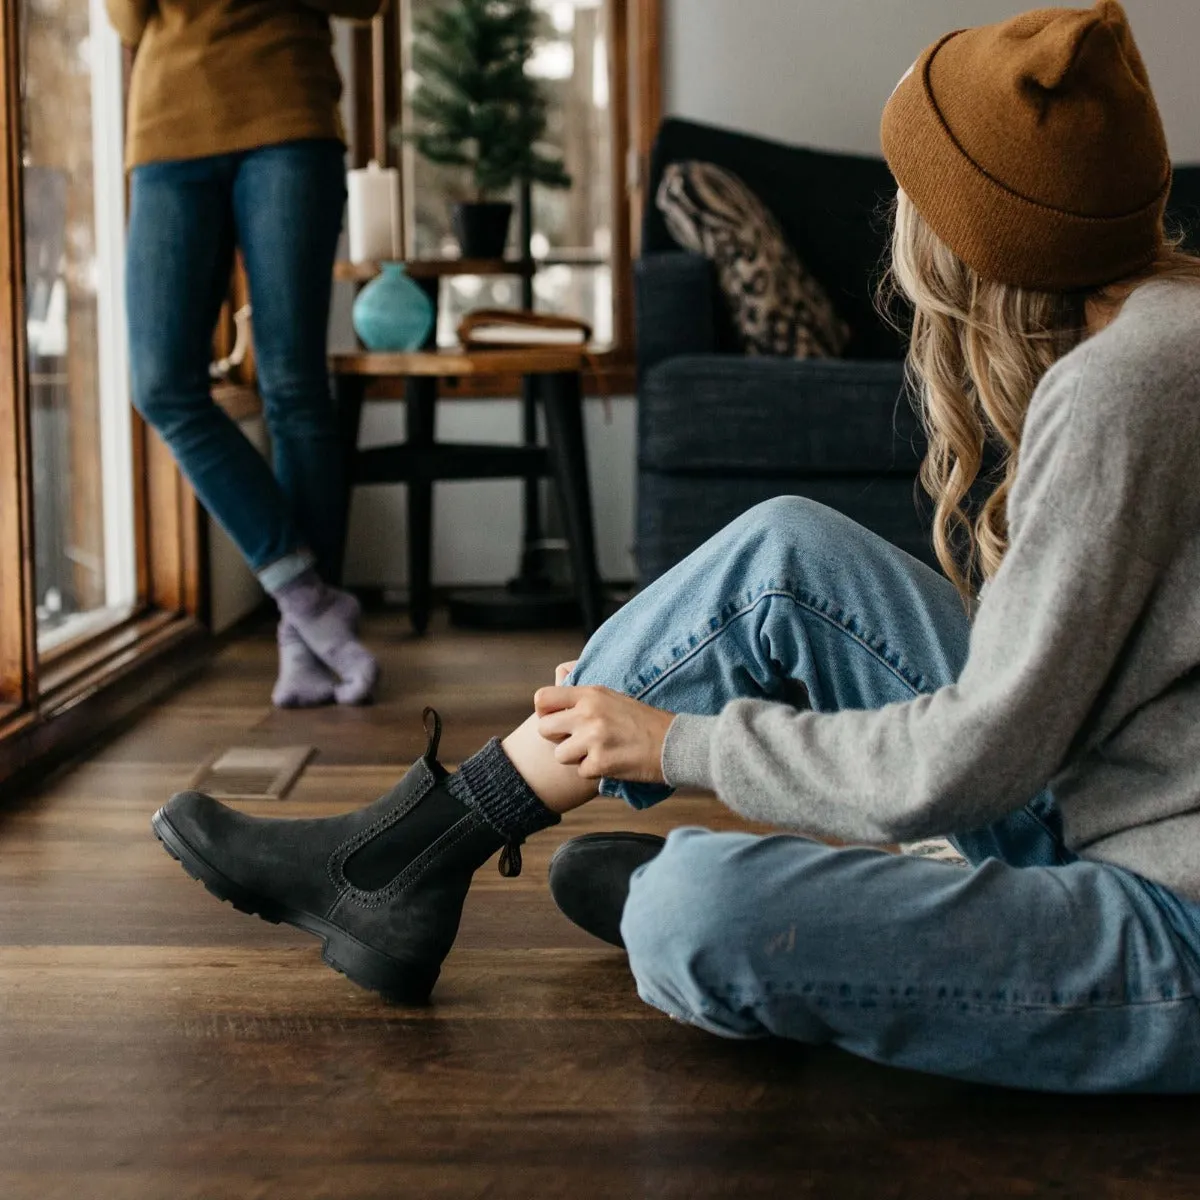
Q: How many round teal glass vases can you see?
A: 1